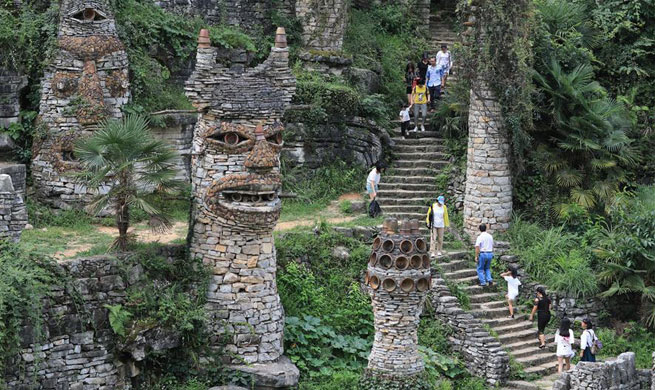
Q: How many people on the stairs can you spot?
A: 13